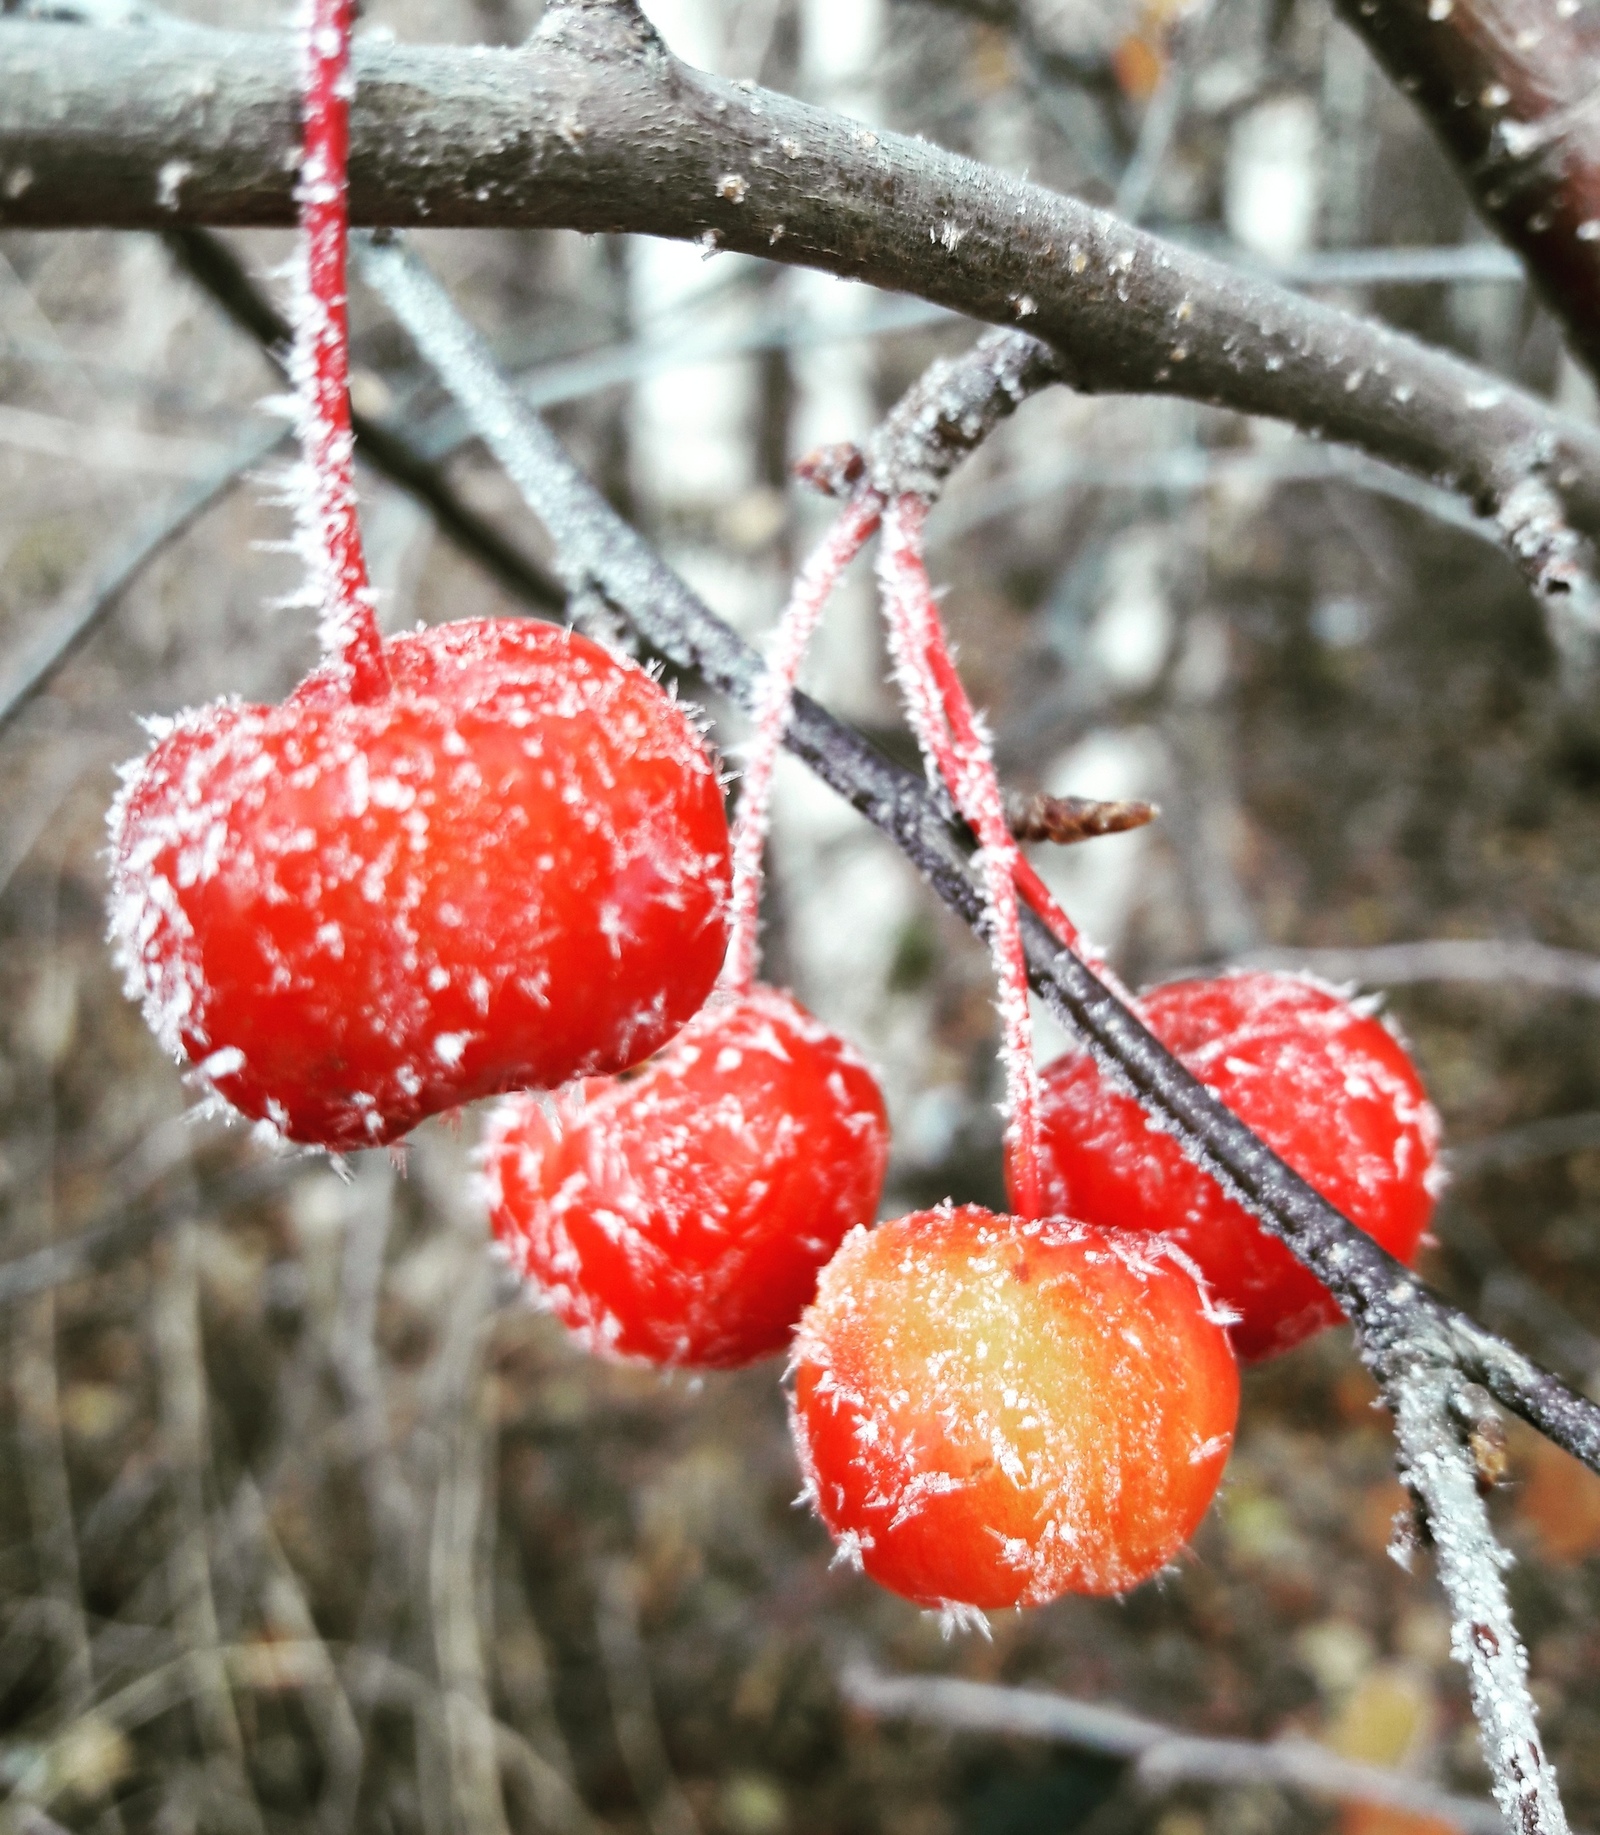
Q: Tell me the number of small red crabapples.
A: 4